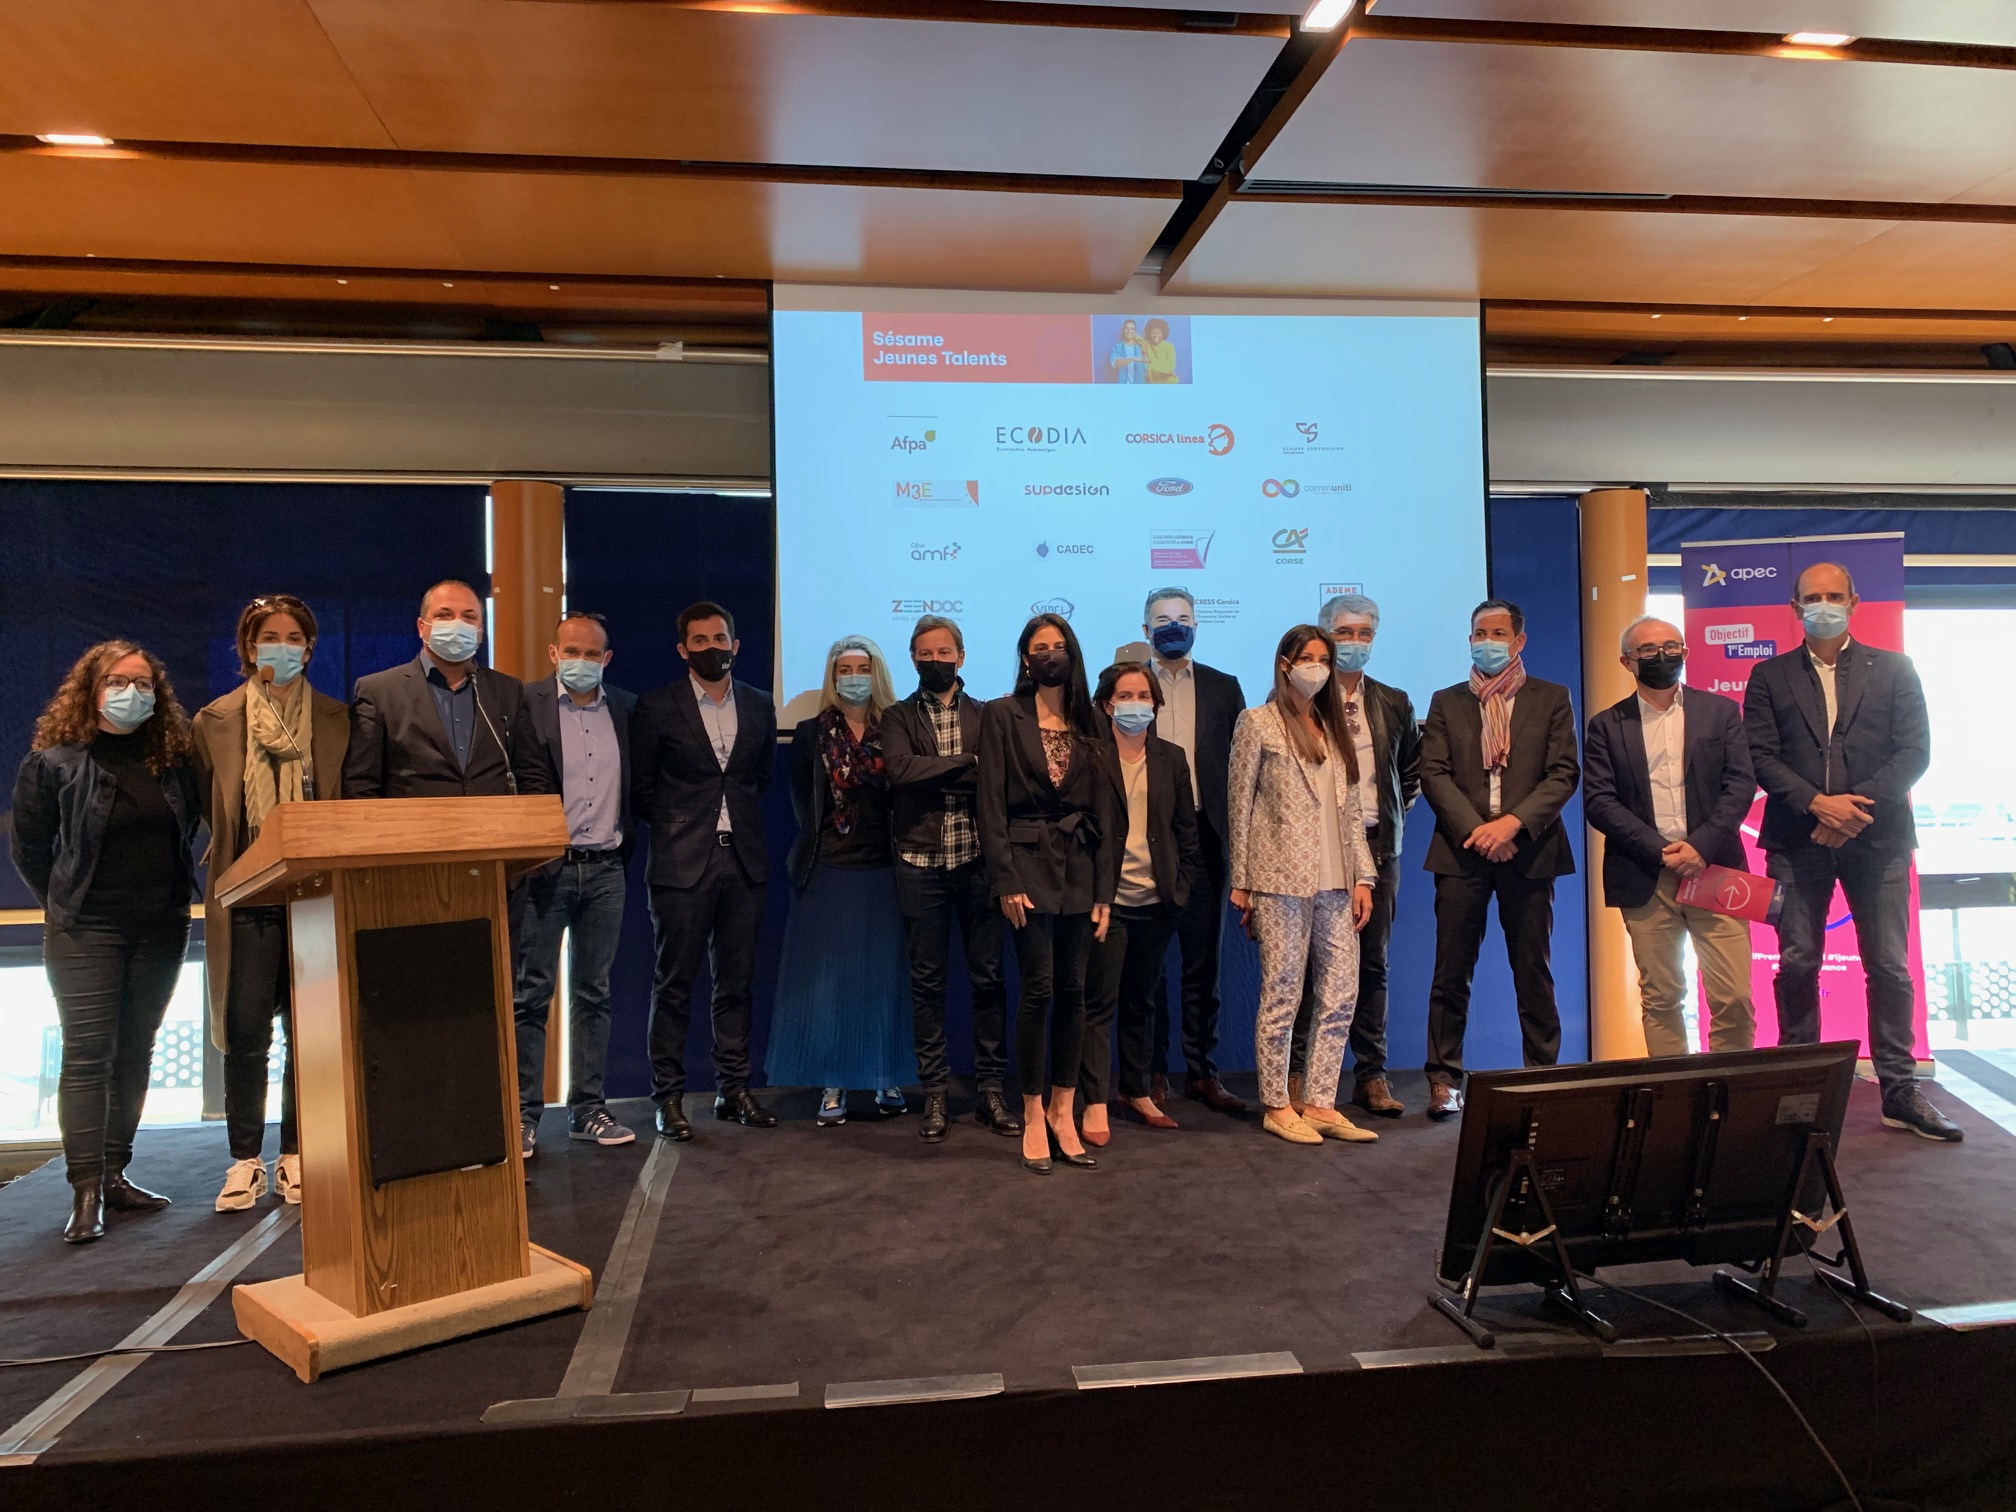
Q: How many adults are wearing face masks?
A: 15